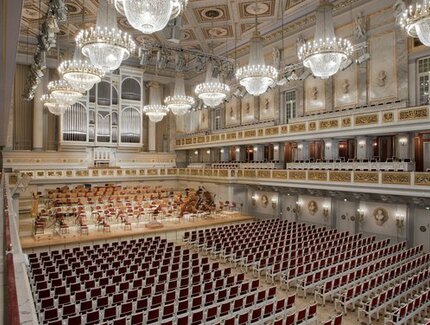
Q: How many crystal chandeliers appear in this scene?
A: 11